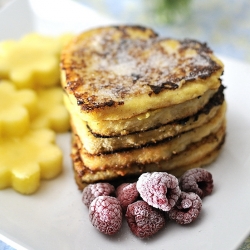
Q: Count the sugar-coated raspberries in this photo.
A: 7